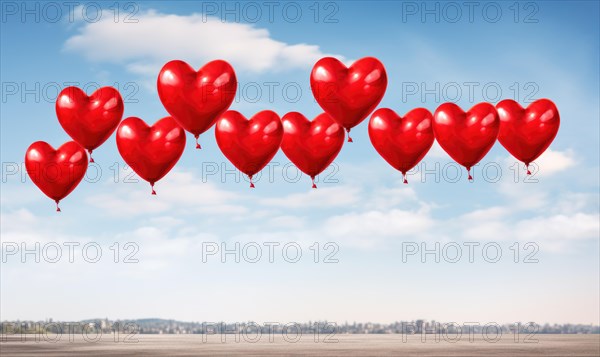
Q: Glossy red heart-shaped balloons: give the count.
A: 10